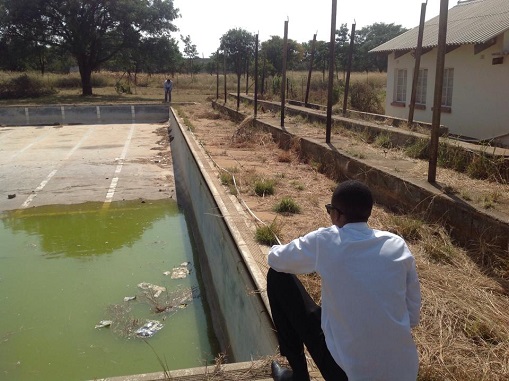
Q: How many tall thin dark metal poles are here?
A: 12